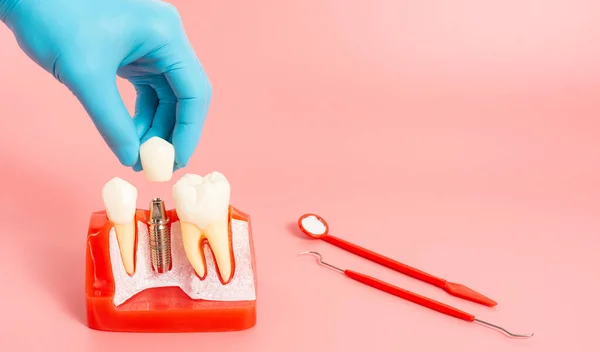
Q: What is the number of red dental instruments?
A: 2